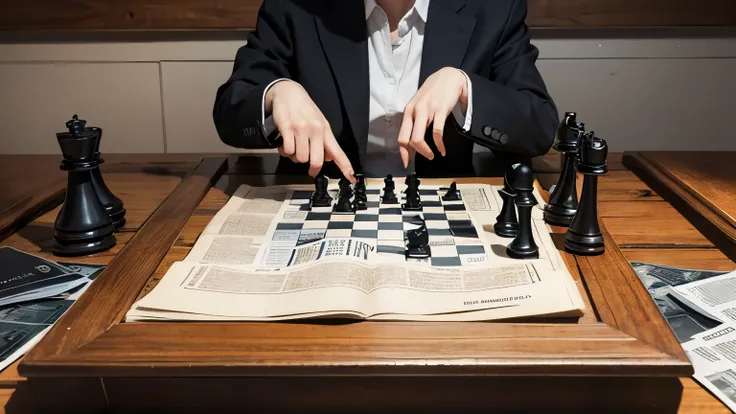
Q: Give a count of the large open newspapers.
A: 1